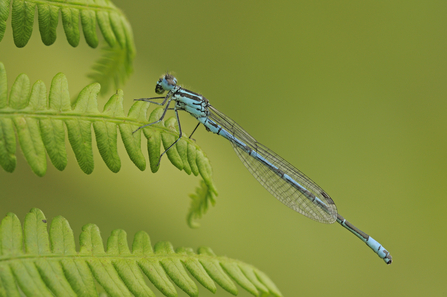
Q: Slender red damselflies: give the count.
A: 0